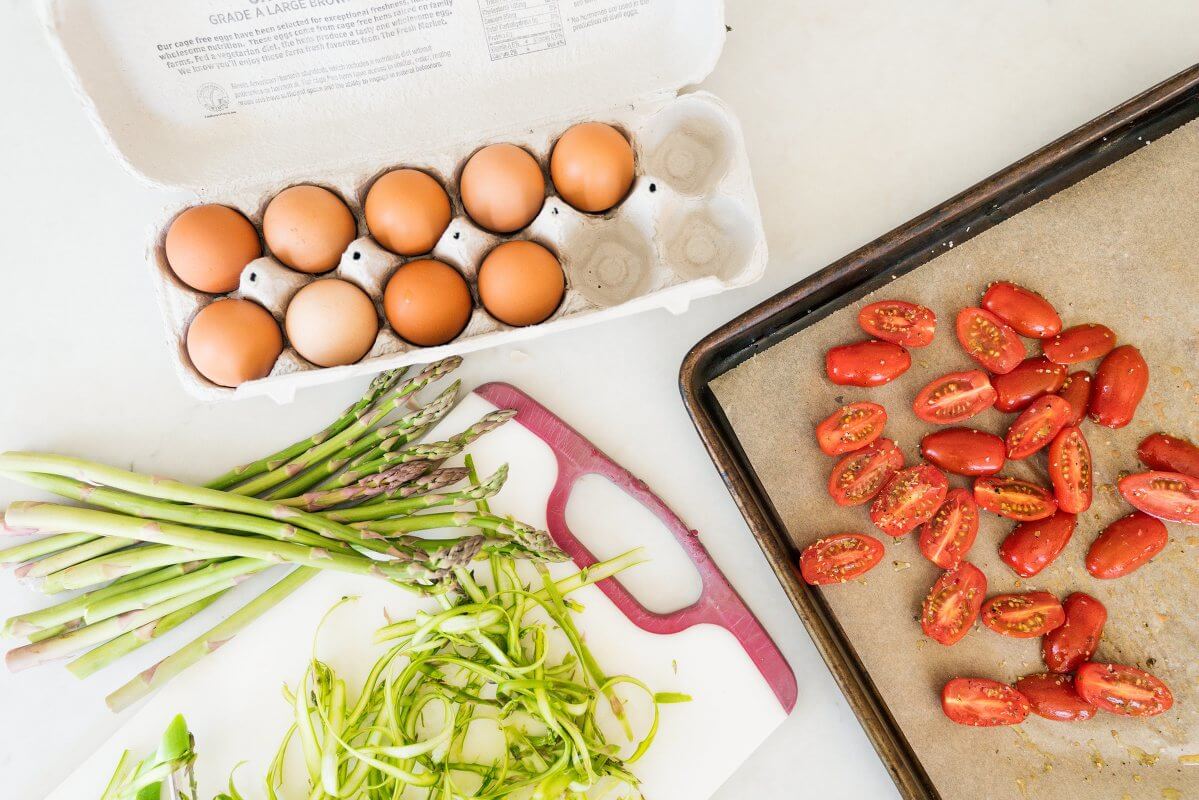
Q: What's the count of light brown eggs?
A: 1